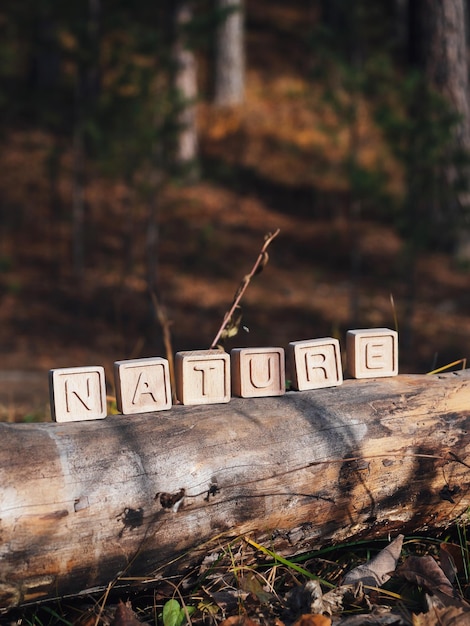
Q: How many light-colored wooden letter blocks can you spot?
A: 6